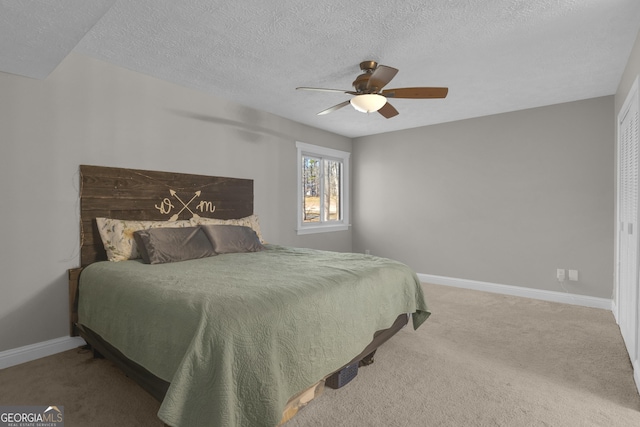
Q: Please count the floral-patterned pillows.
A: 2